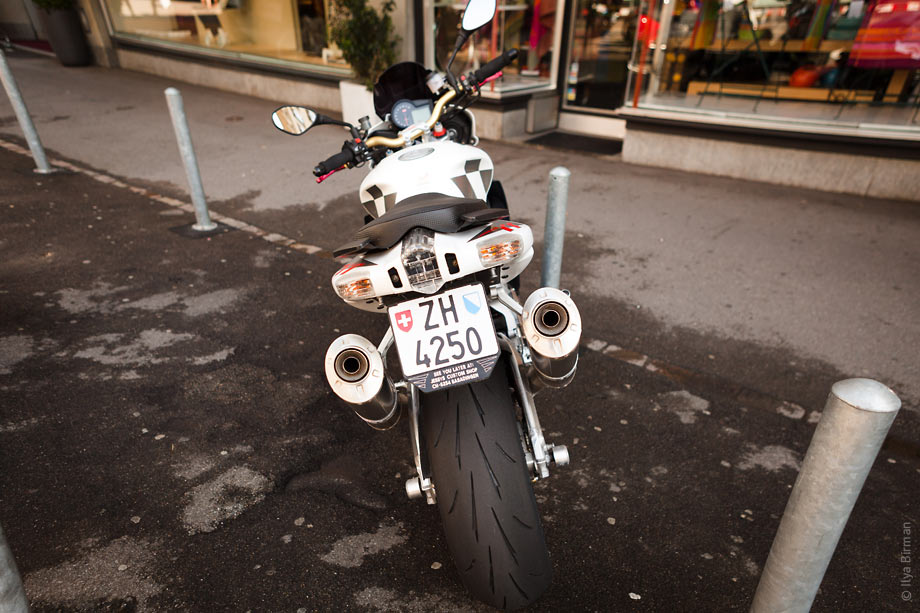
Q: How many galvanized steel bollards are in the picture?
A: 5